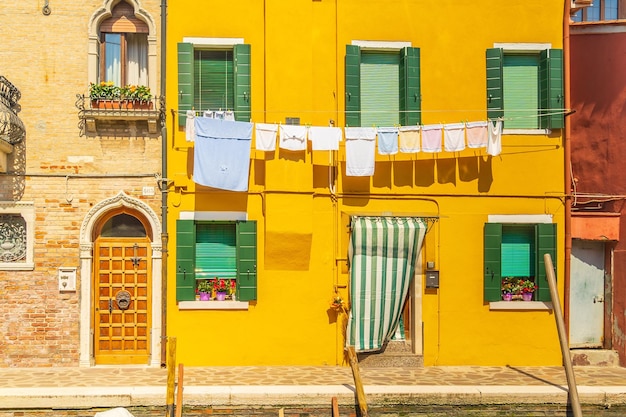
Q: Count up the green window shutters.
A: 10